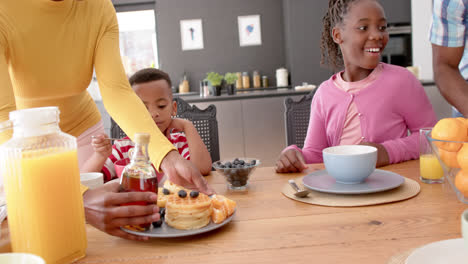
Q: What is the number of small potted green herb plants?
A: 2